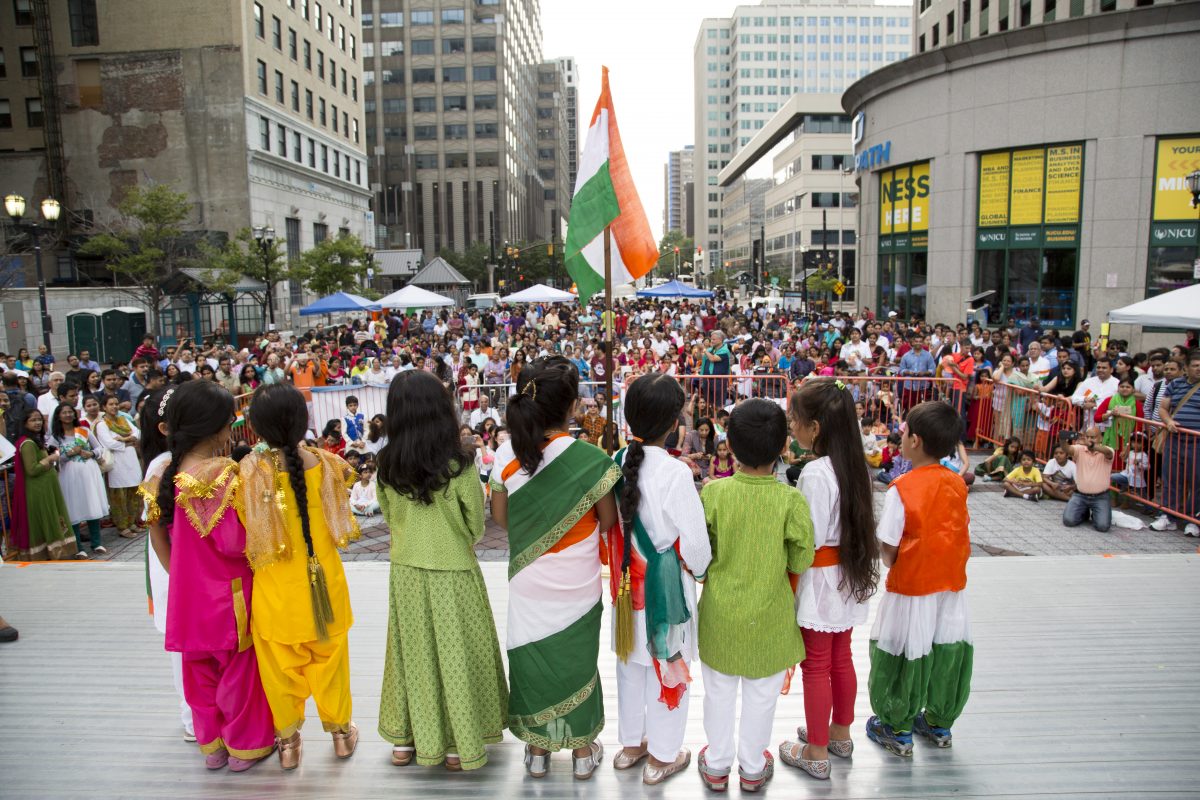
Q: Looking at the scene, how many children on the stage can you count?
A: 9